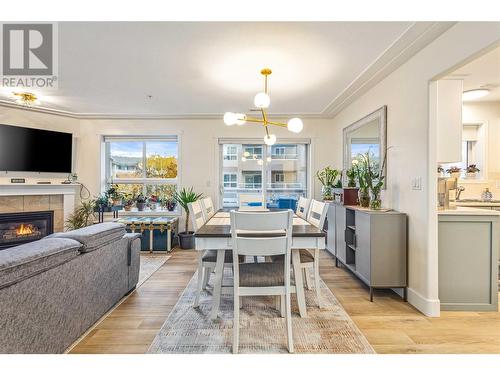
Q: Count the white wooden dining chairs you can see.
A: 6